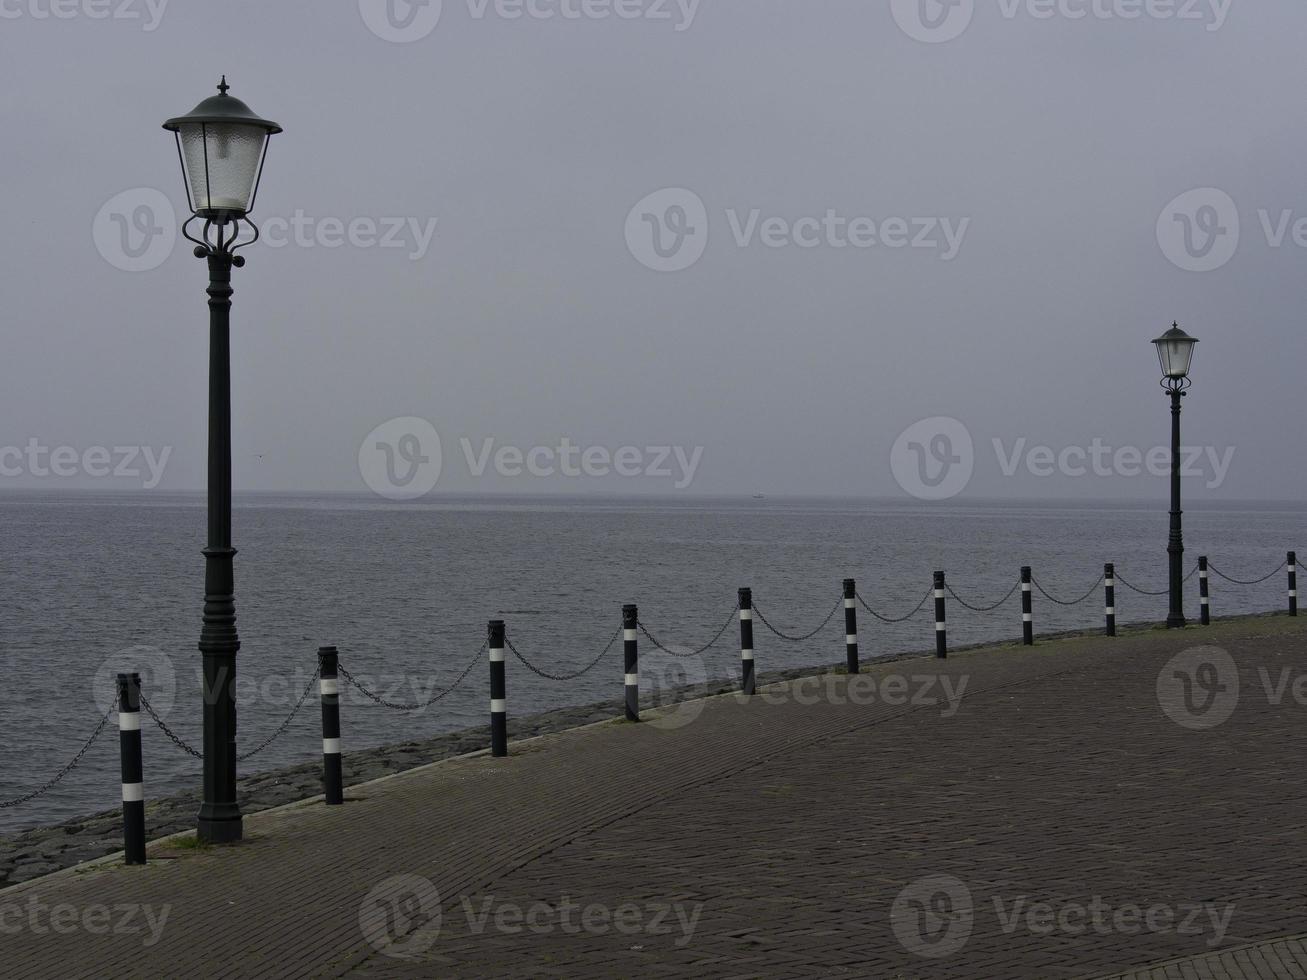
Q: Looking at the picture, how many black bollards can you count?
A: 11